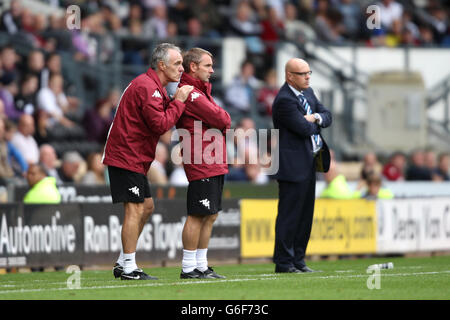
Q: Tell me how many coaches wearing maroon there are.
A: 2